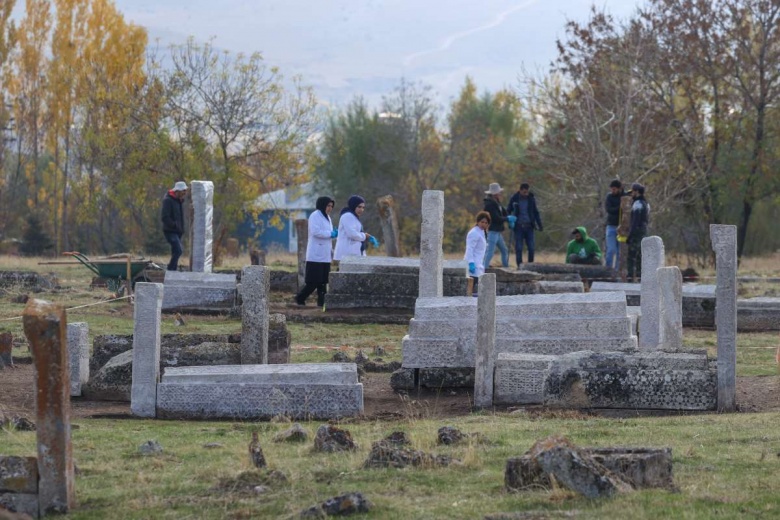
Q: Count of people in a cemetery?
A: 9